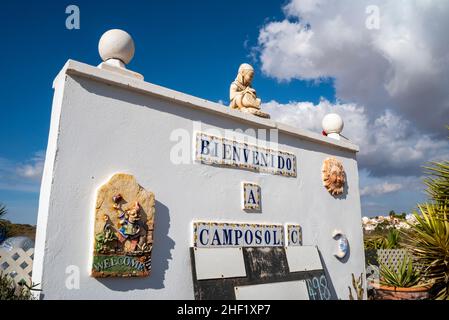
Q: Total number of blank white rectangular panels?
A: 3